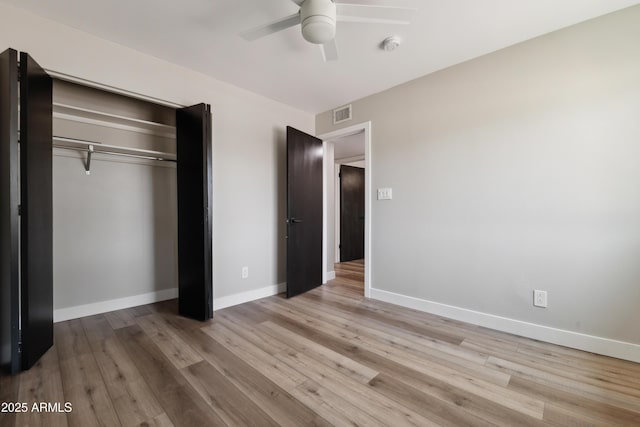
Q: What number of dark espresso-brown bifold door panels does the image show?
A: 4